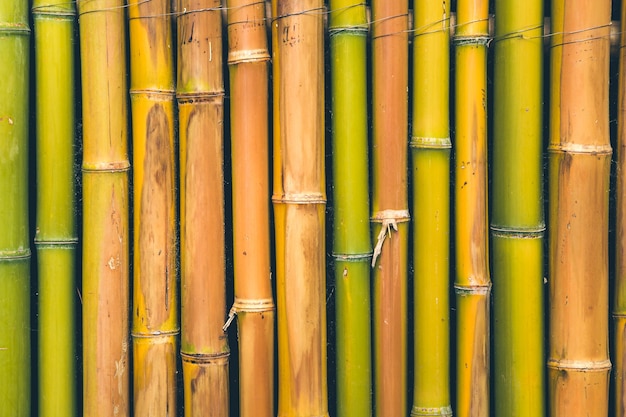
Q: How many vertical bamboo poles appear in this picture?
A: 14